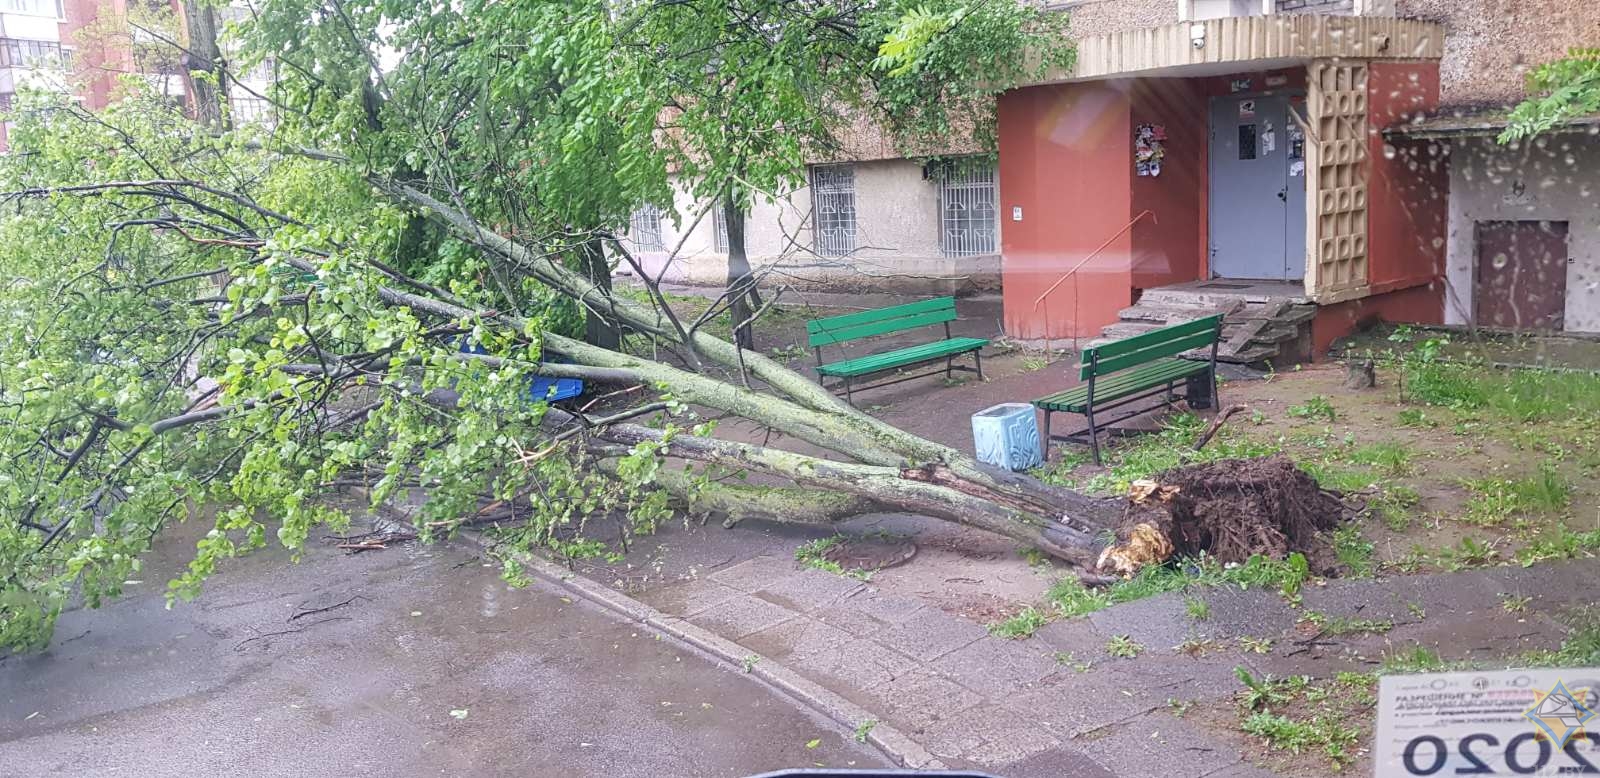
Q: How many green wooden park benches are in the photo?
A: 2